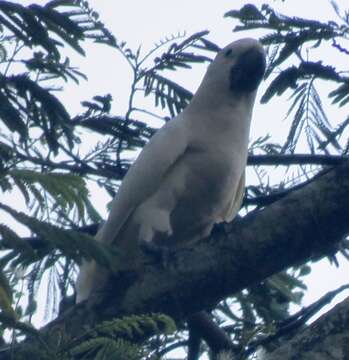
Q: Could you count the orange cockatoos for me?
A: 0